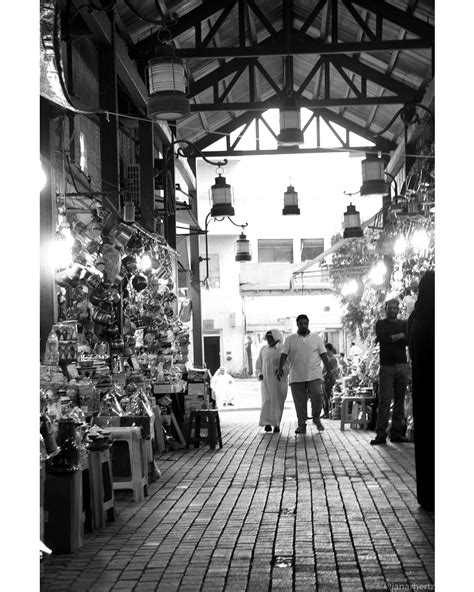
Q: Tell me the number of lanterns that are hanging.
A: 7